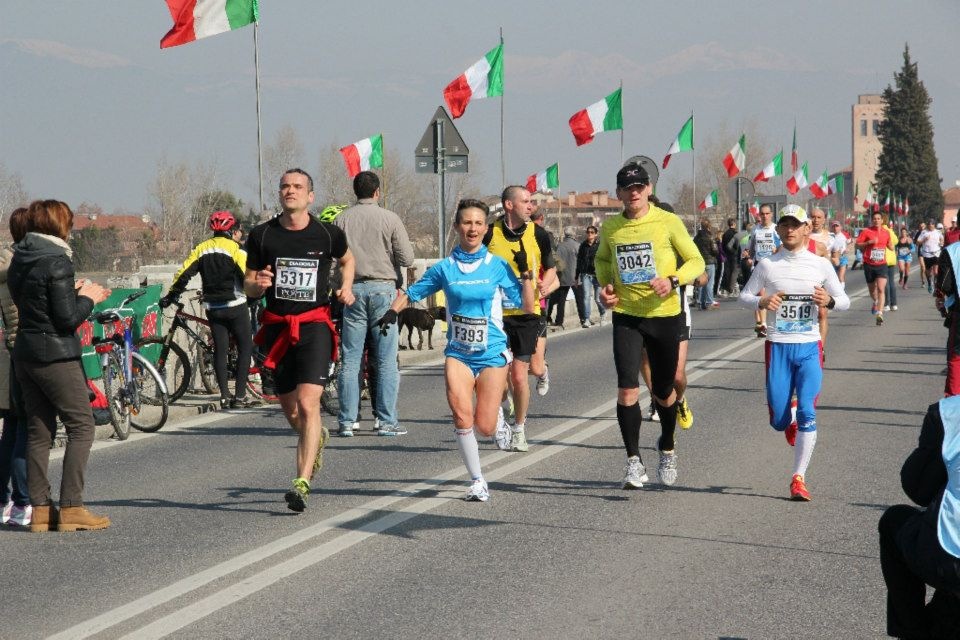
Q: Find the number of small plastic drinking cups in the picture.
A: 0